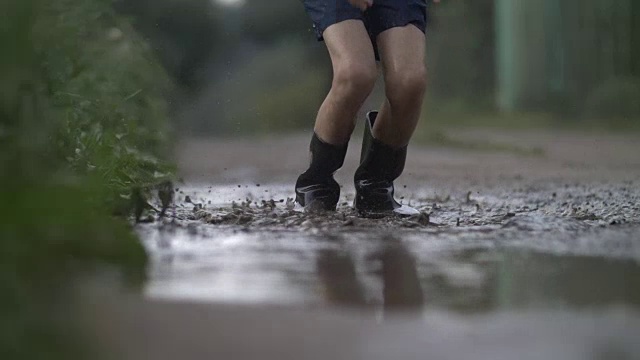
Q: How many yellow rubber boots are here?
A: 0